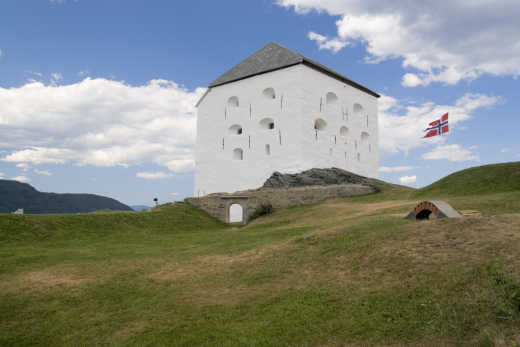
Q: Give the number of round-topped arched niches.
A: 10